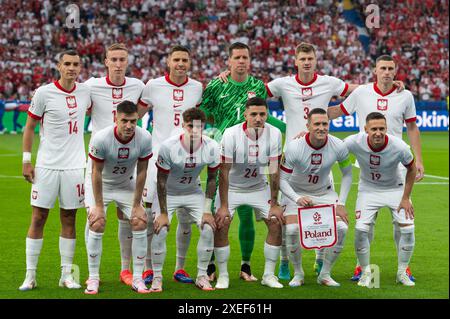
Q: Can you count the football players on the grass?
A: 11